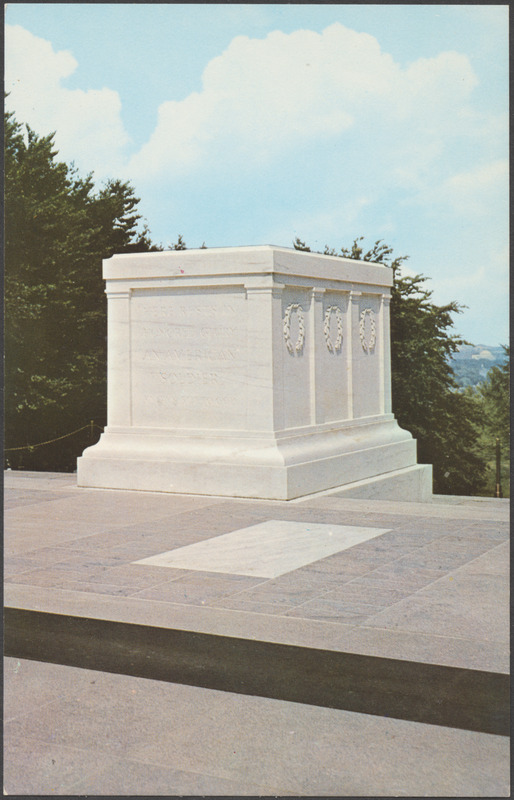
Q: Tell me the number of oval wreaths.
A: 3